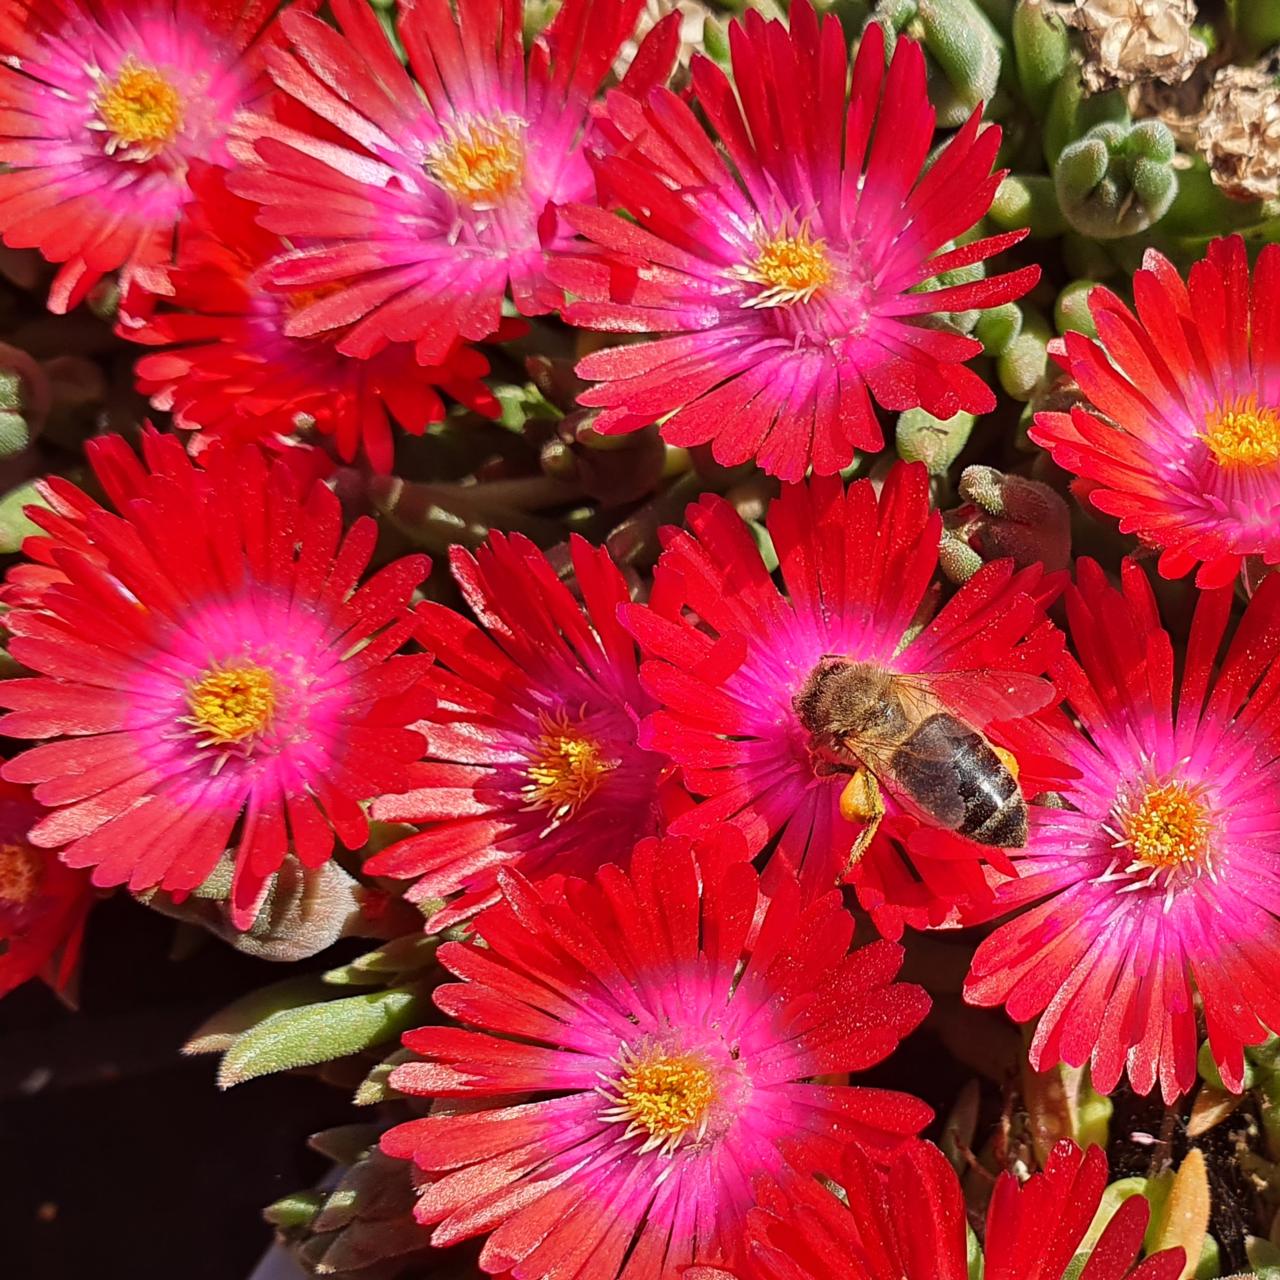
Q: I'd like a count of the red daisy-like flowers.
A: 12